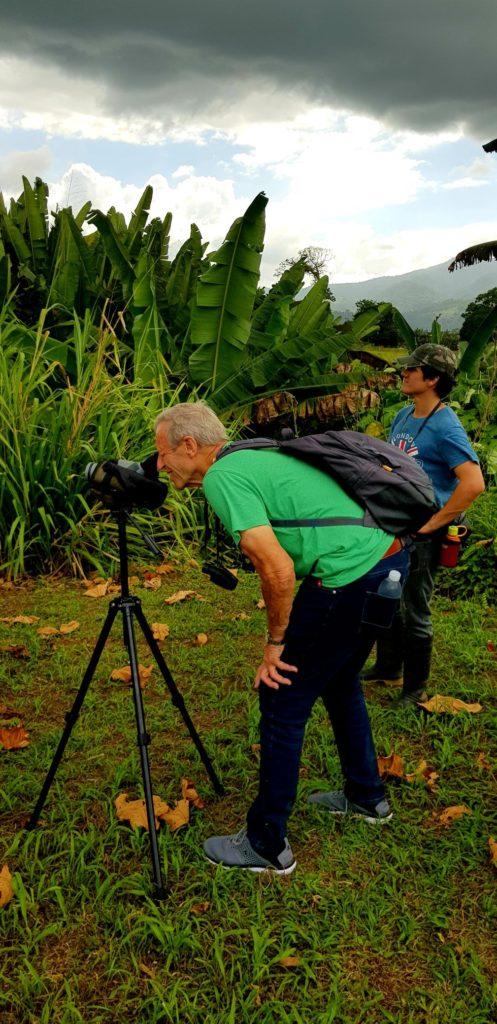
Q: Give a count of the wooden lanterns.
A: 0